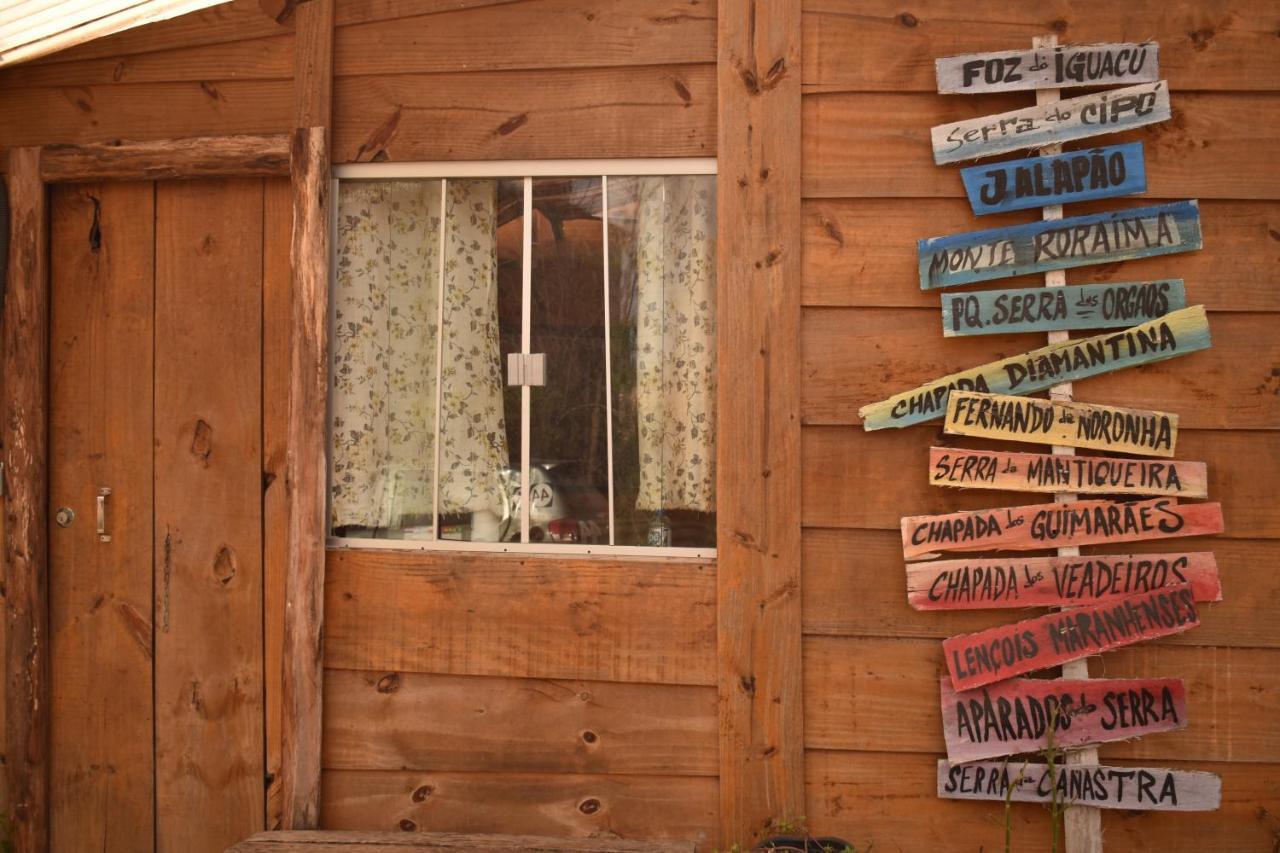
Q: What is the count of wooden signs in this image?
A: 13